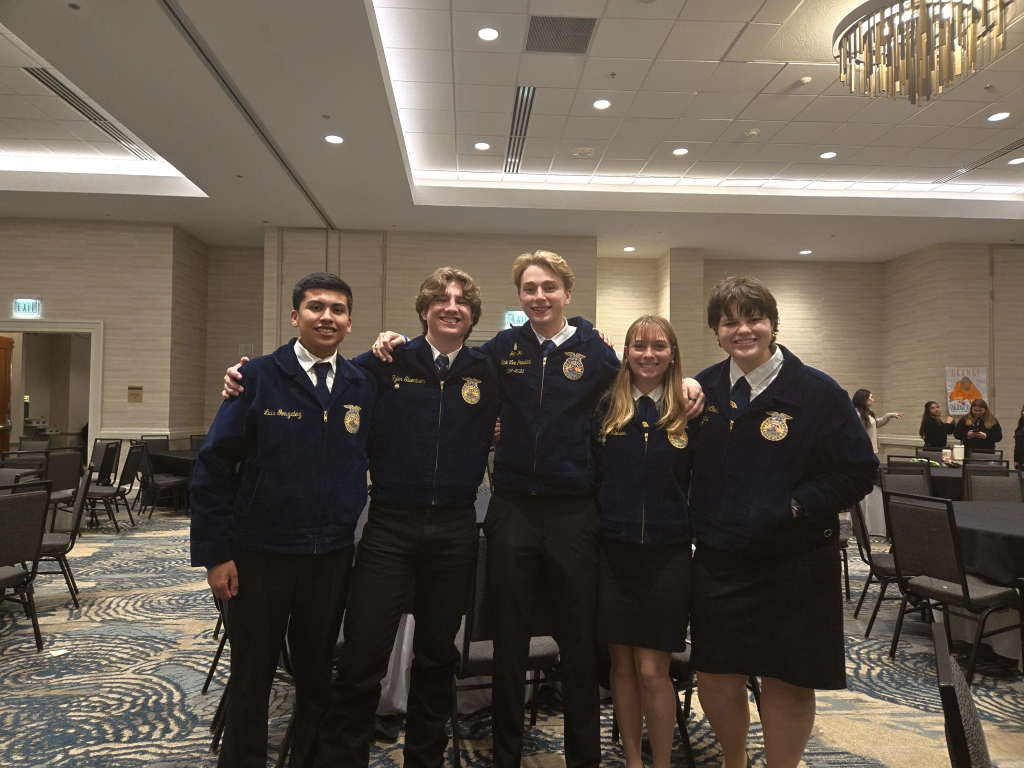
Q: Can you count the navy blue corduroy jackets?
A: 5